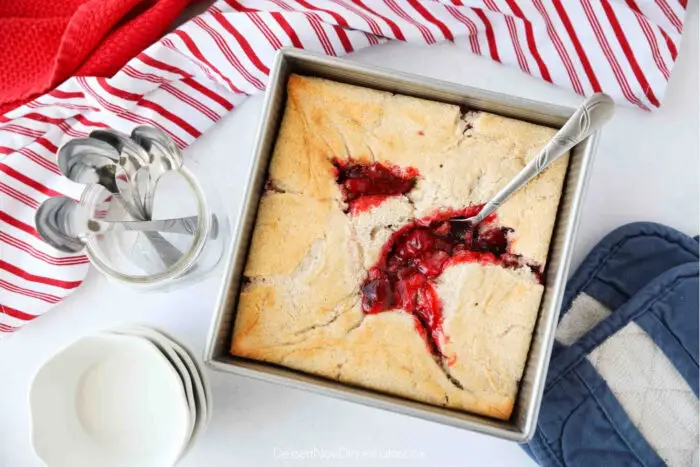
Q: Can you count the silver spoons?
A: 5